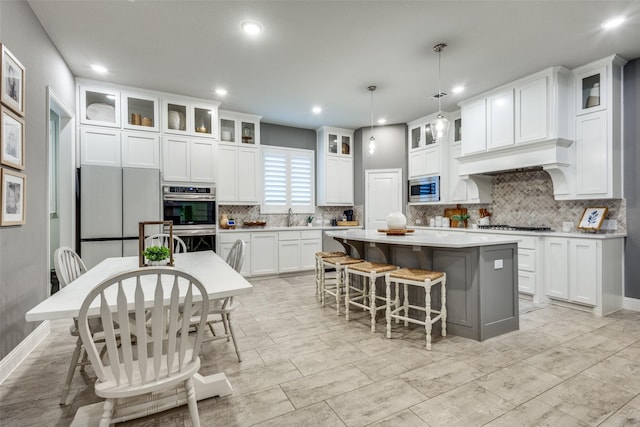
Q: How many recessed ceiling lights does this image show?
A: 7